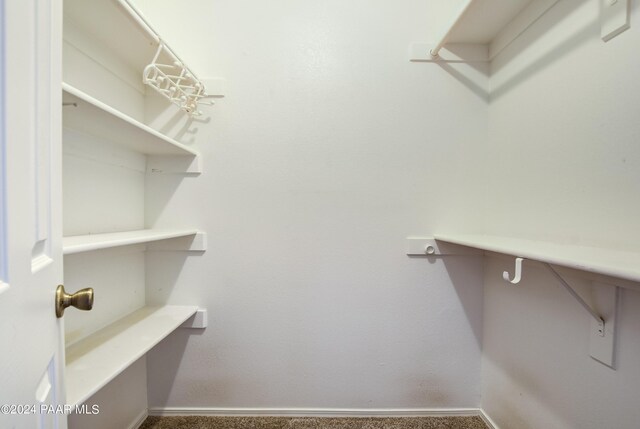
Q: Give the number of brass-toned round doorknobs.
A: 1